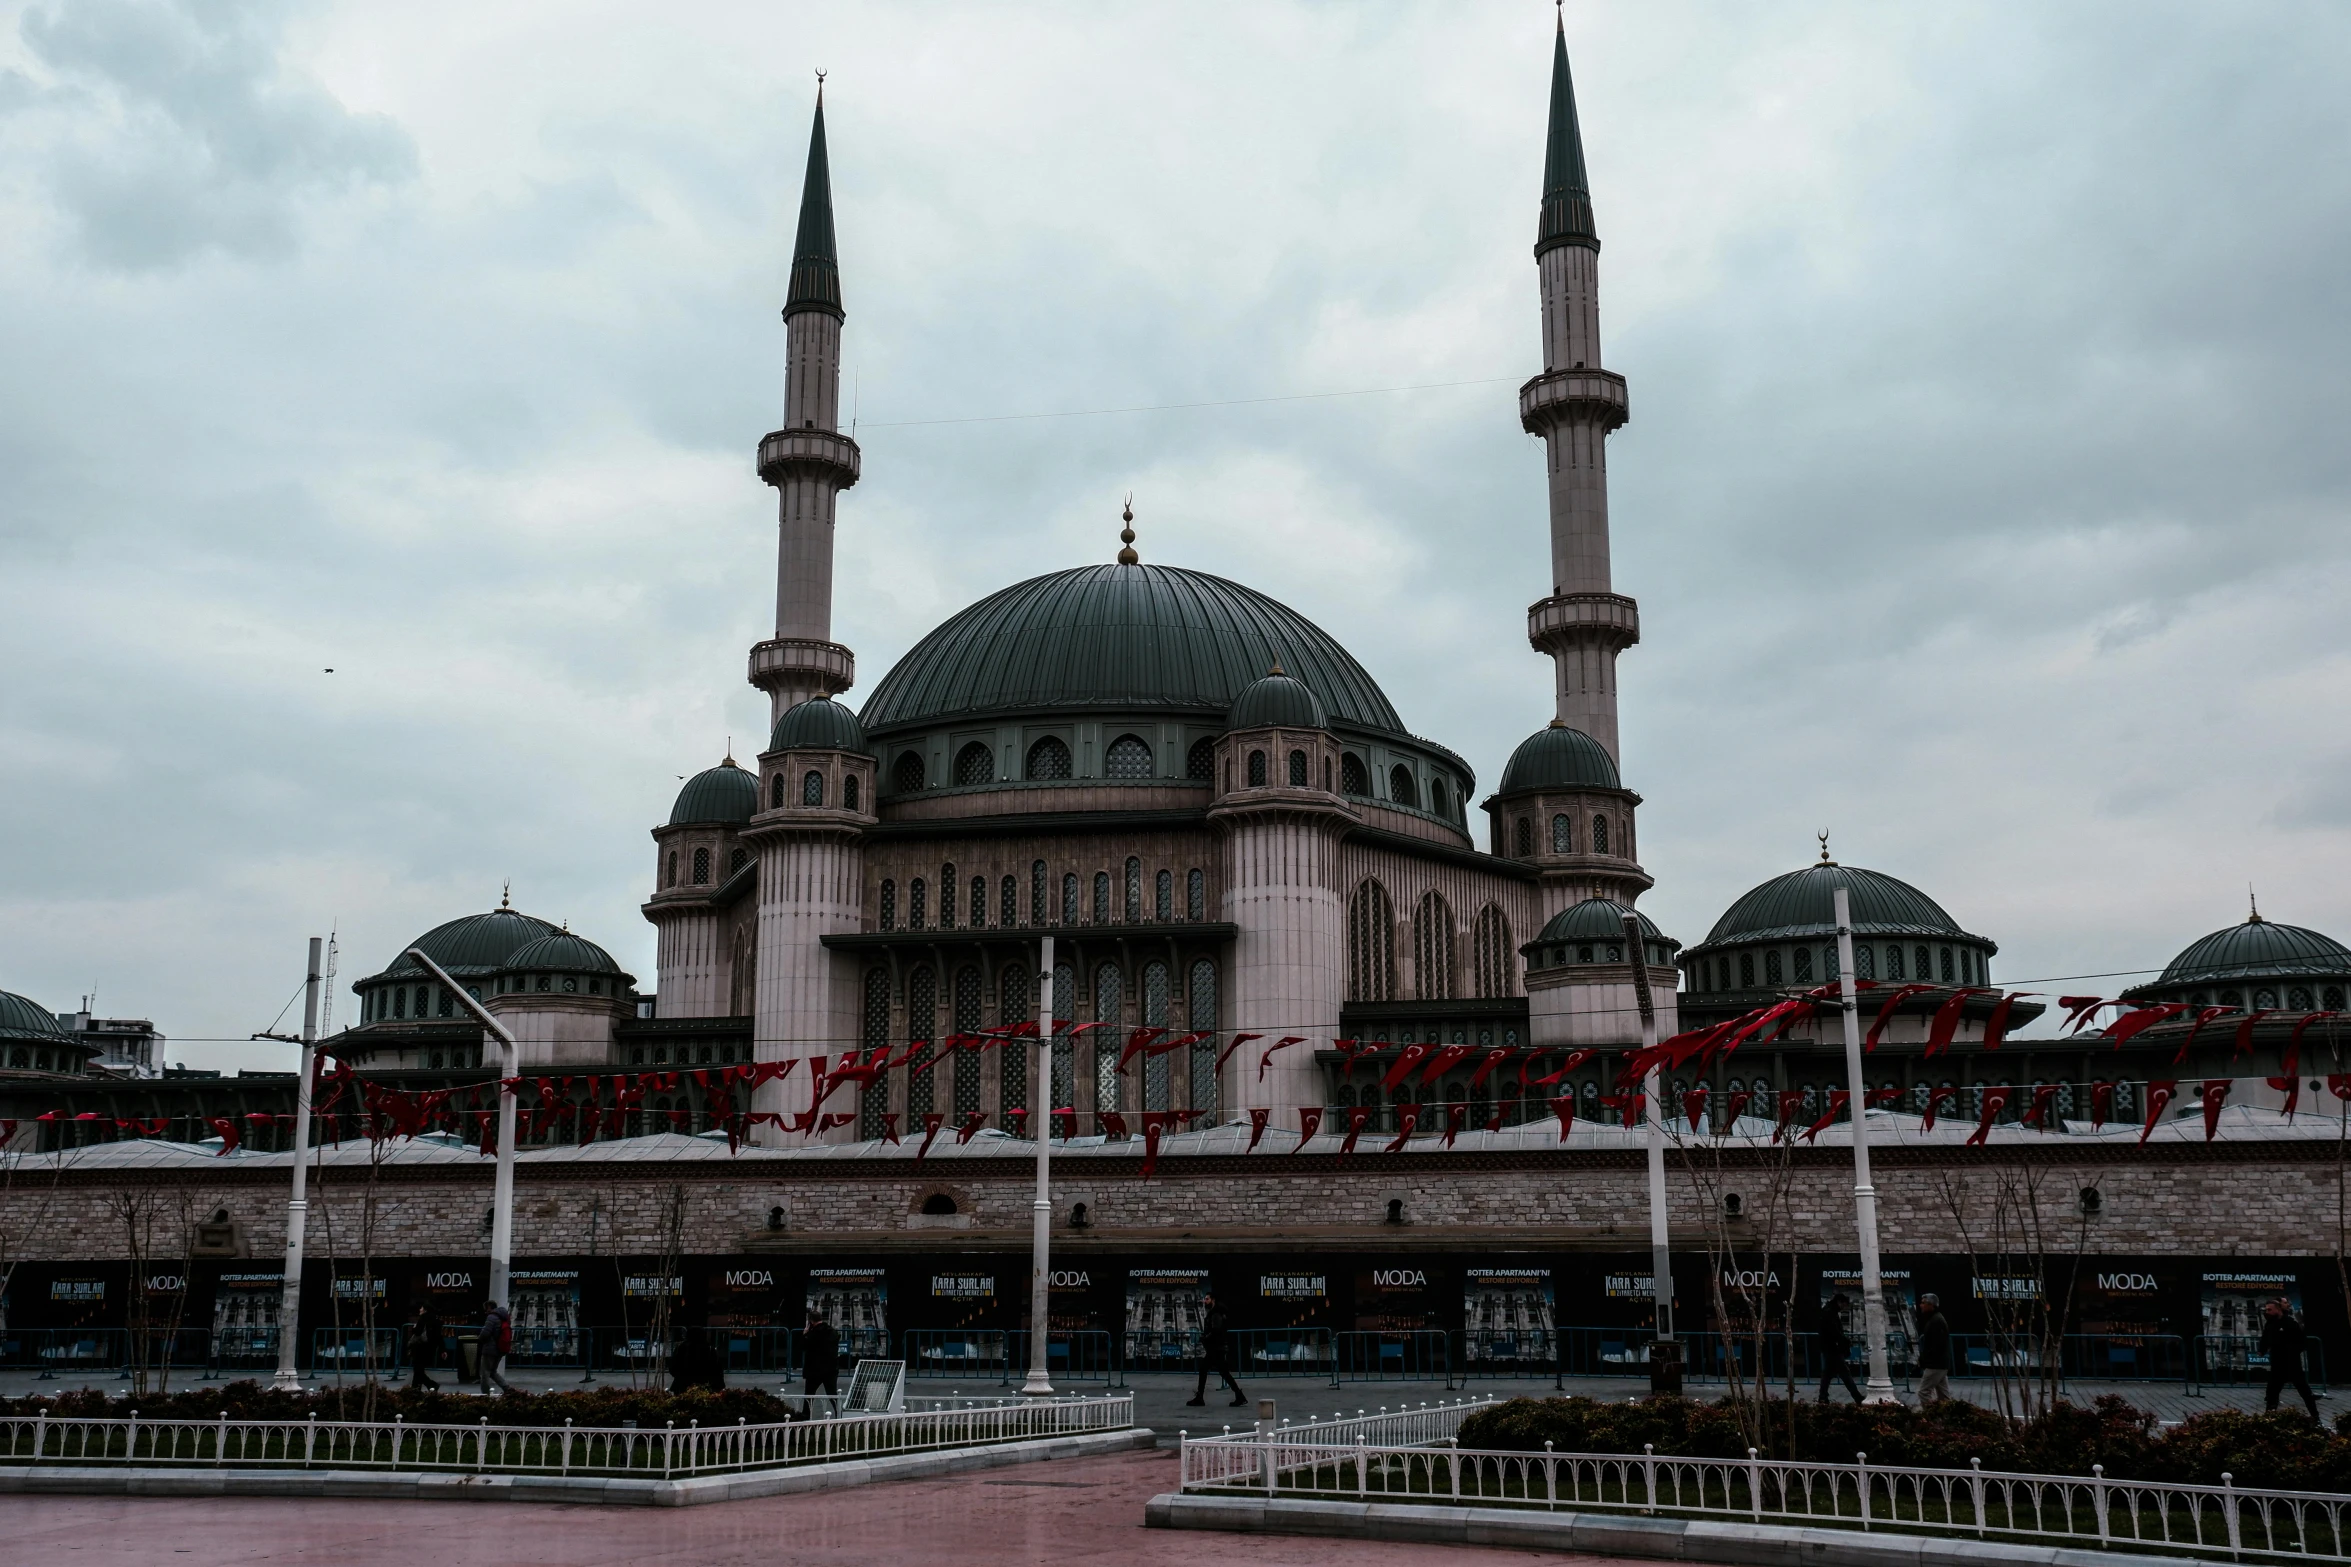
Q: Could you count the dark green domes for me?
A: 11